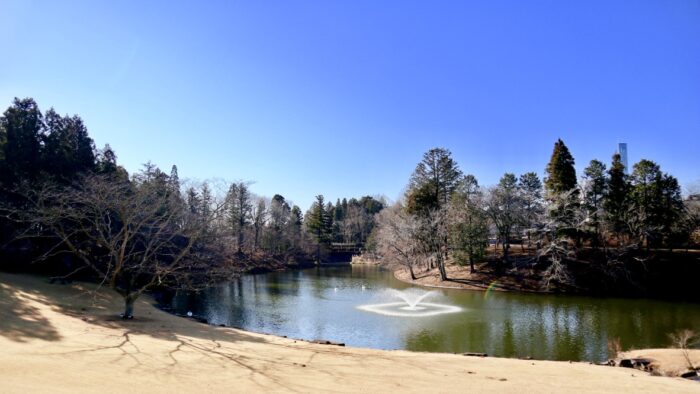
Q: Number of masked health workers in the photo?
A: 0